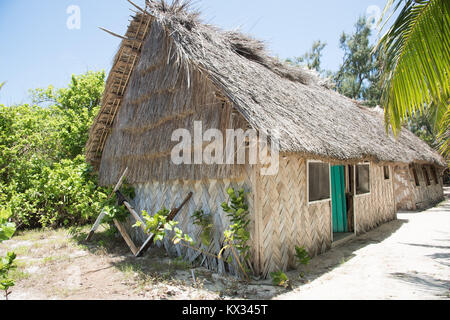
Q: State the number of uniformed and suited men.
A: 0